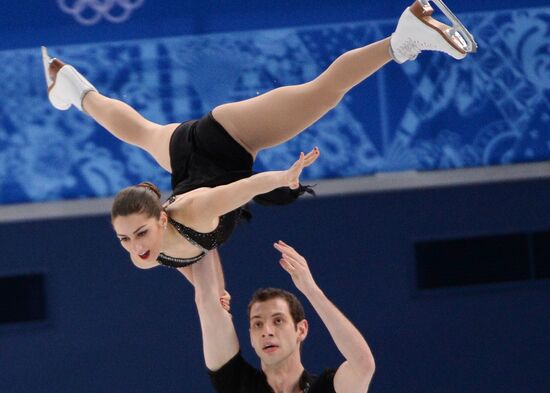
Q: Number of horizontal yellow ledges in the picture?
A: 0